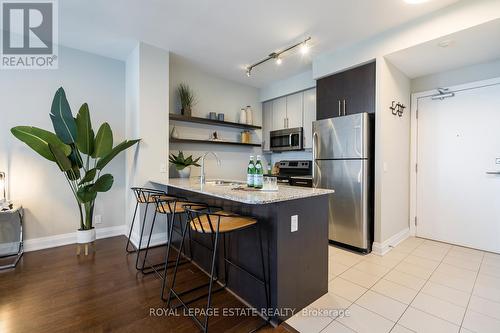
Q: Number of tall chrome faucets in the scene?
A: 1